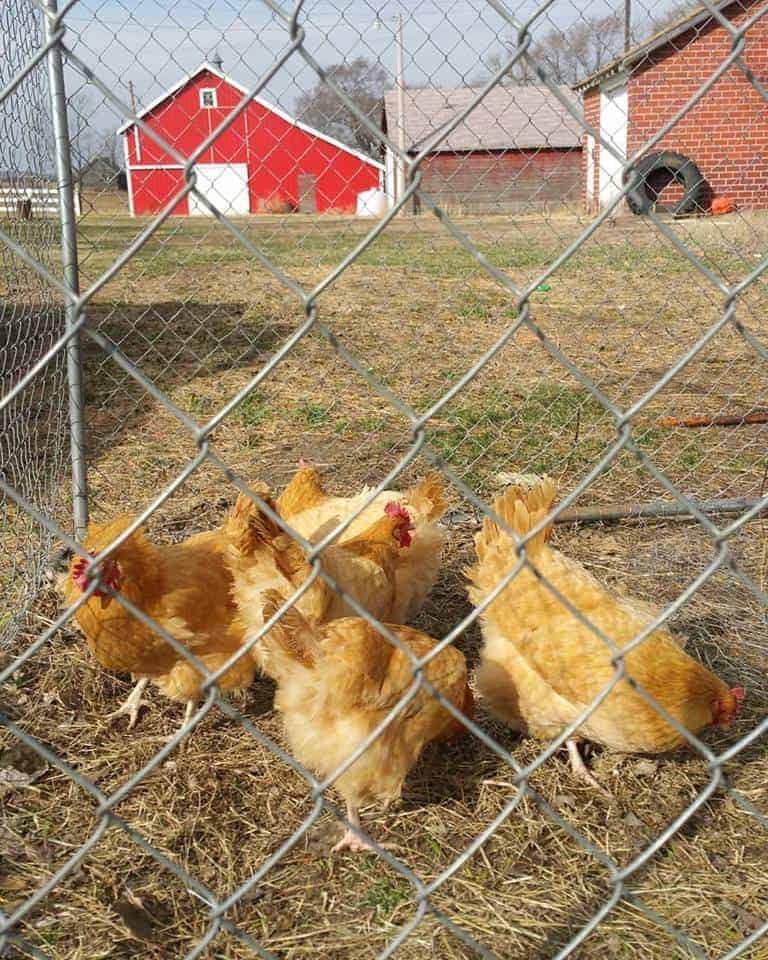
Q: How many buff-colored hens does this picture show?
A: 5